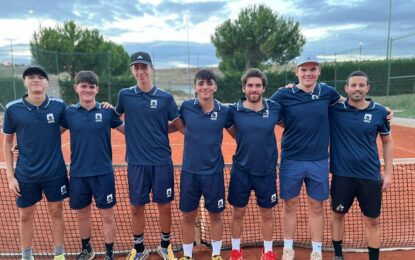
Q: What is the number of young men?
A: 7